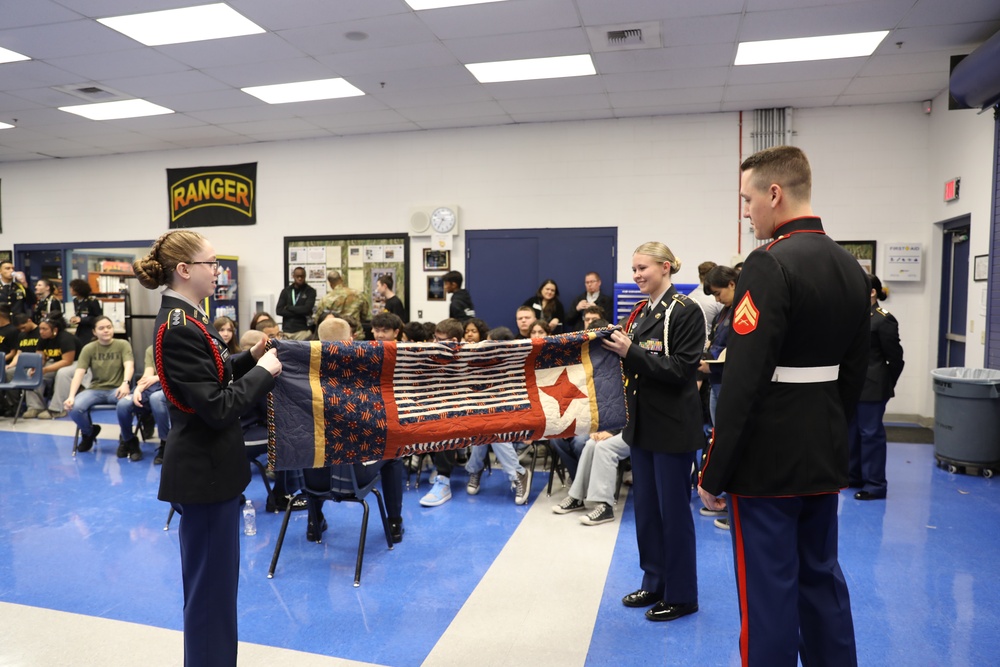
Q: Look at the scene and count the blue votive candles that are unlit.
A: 0